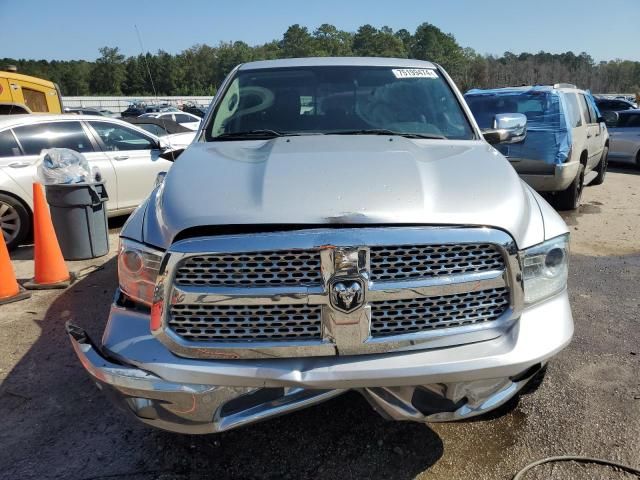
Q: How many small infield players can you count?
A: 0